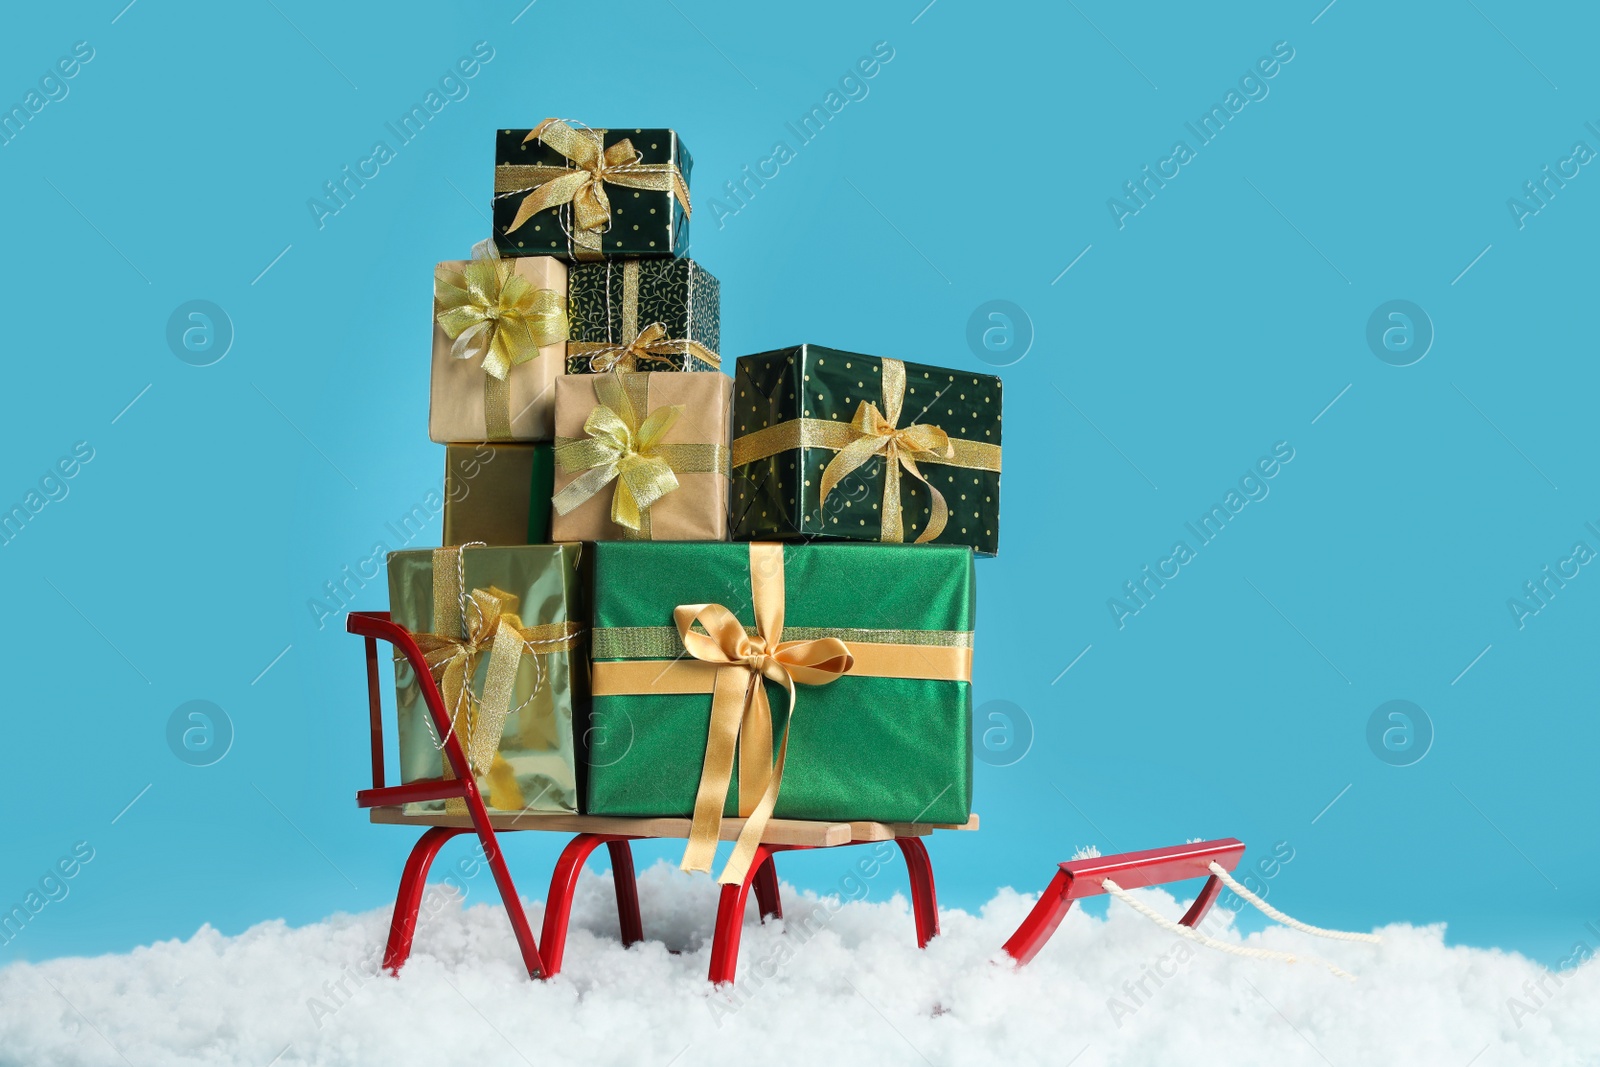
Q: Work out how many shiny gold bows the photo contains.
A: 7